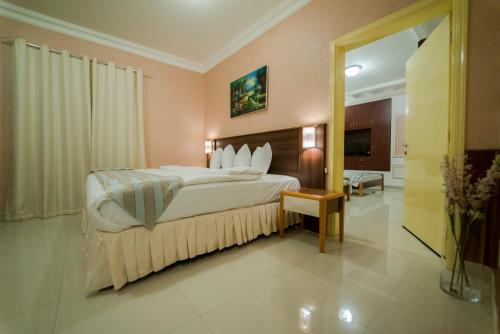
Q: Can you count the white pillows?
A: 4